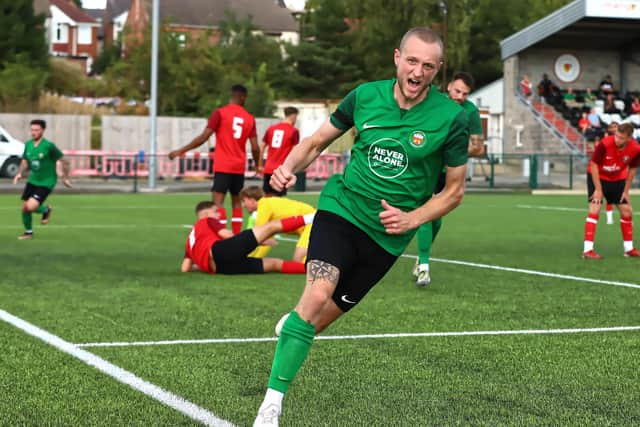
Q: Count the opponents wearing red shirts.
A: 4